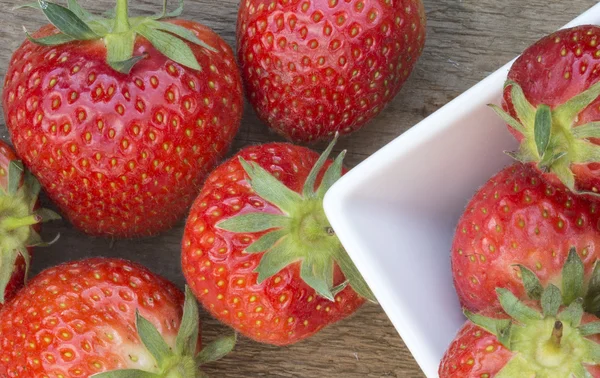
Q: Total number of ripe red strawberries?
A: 8